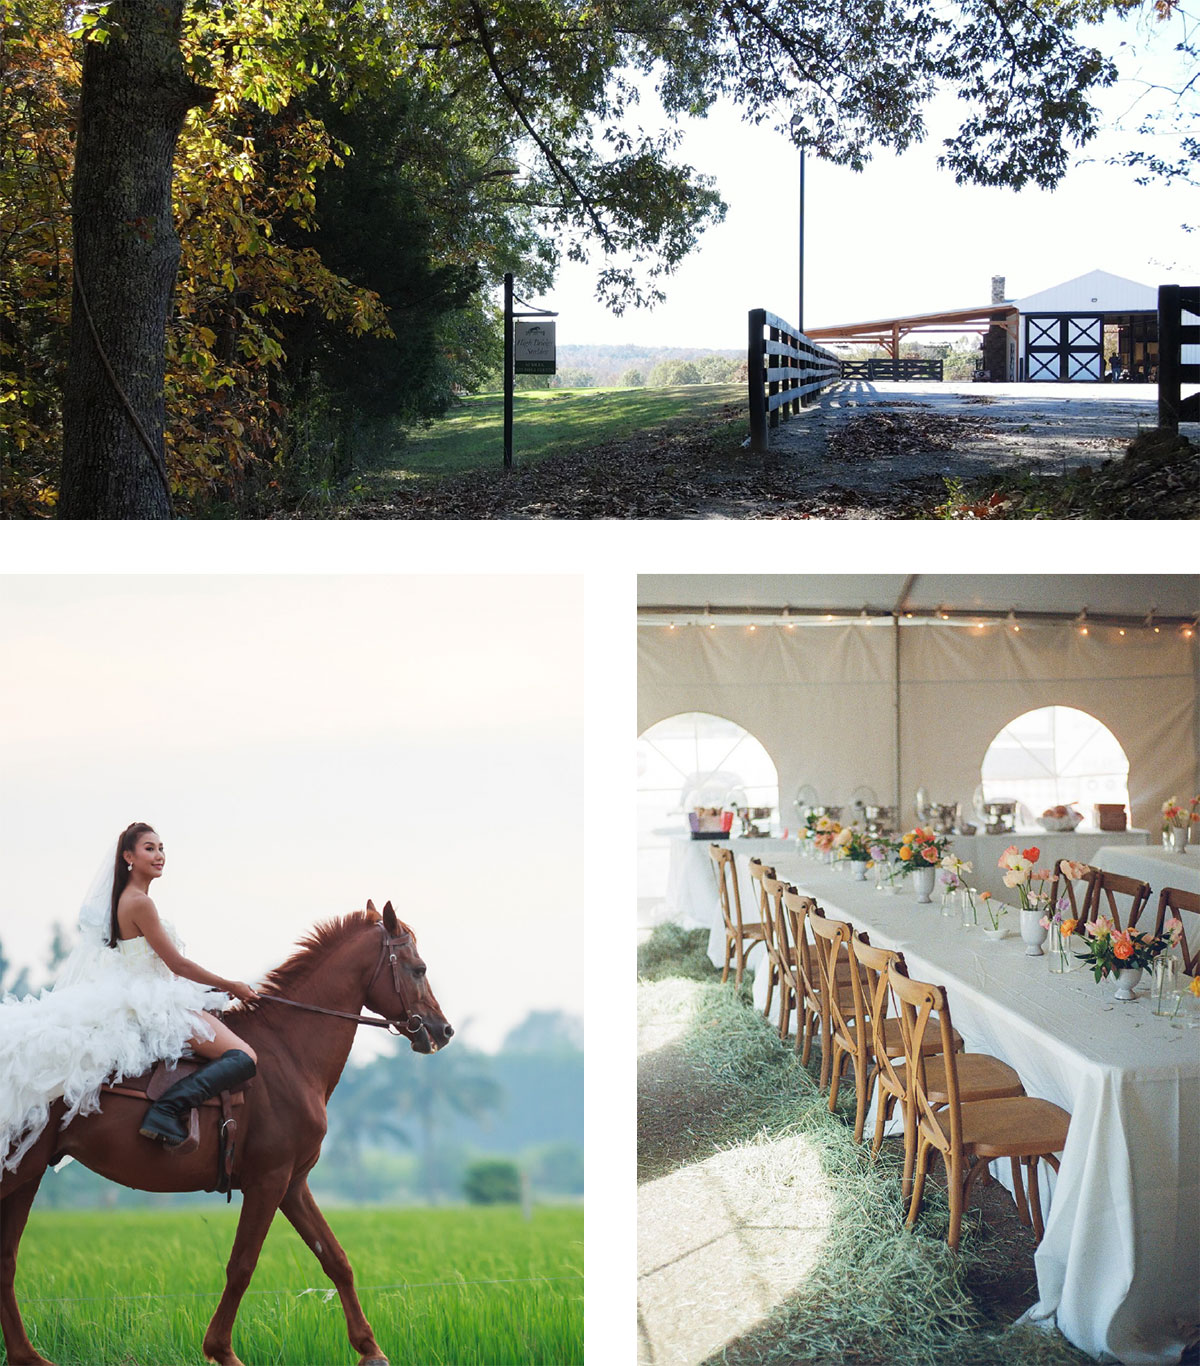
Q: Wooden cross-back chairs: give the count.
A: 10